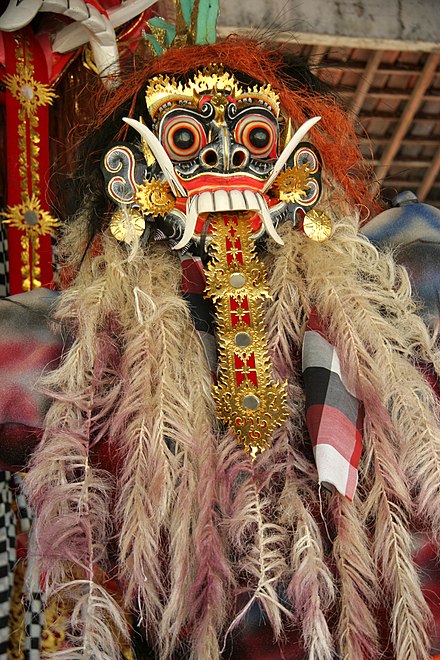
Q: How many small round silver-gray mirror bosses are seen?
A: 5